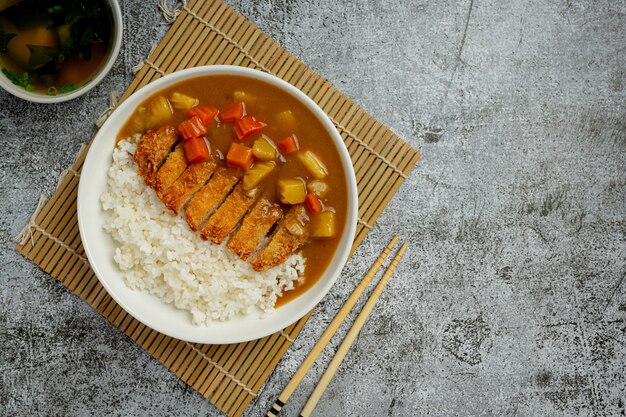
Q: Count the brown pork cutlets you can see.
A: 7